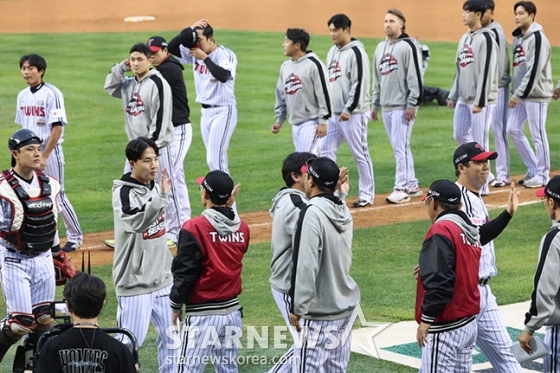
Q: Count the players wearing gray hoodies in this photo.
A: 11